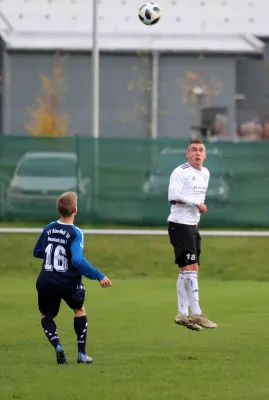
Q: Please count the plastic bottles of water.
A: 0